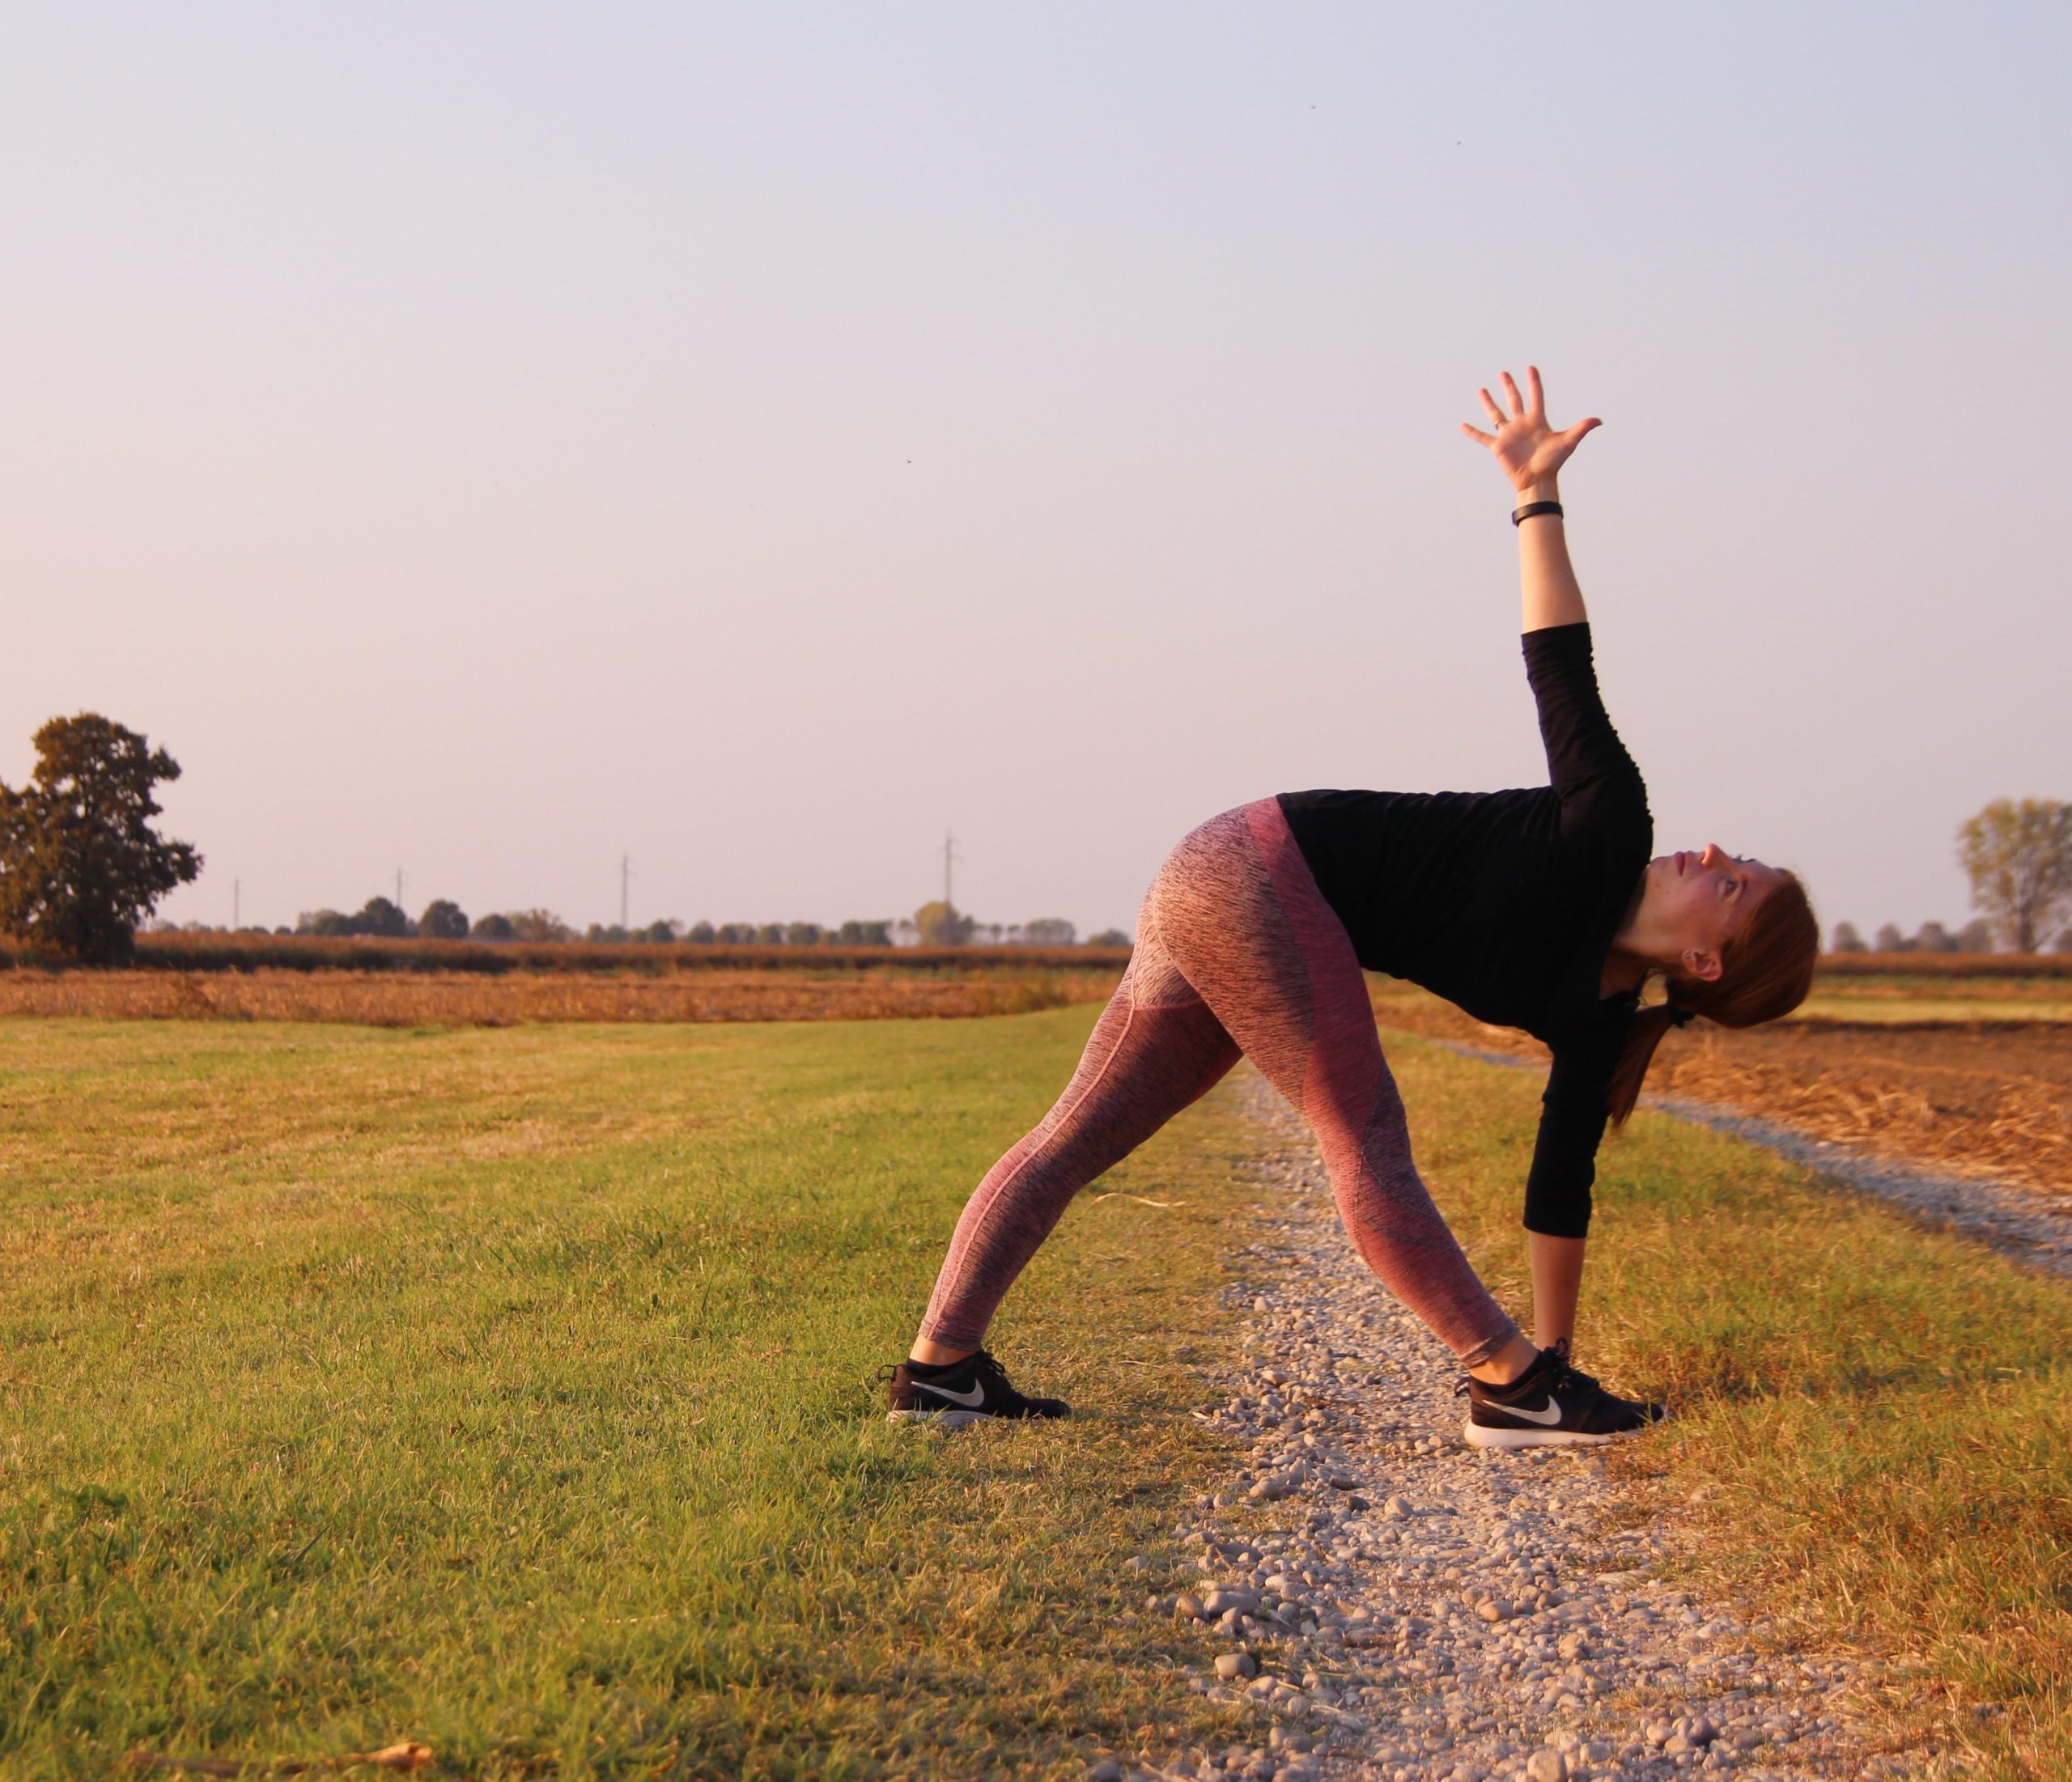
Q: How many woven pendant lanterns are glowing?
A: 0